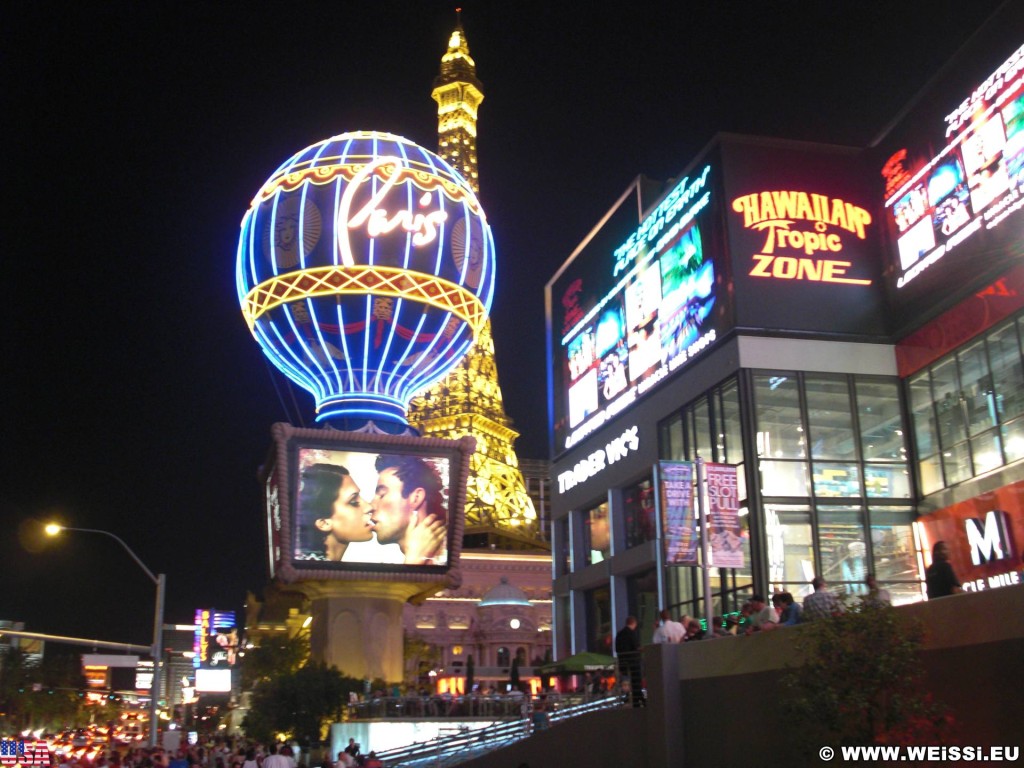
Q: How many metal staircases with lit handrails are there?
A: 1